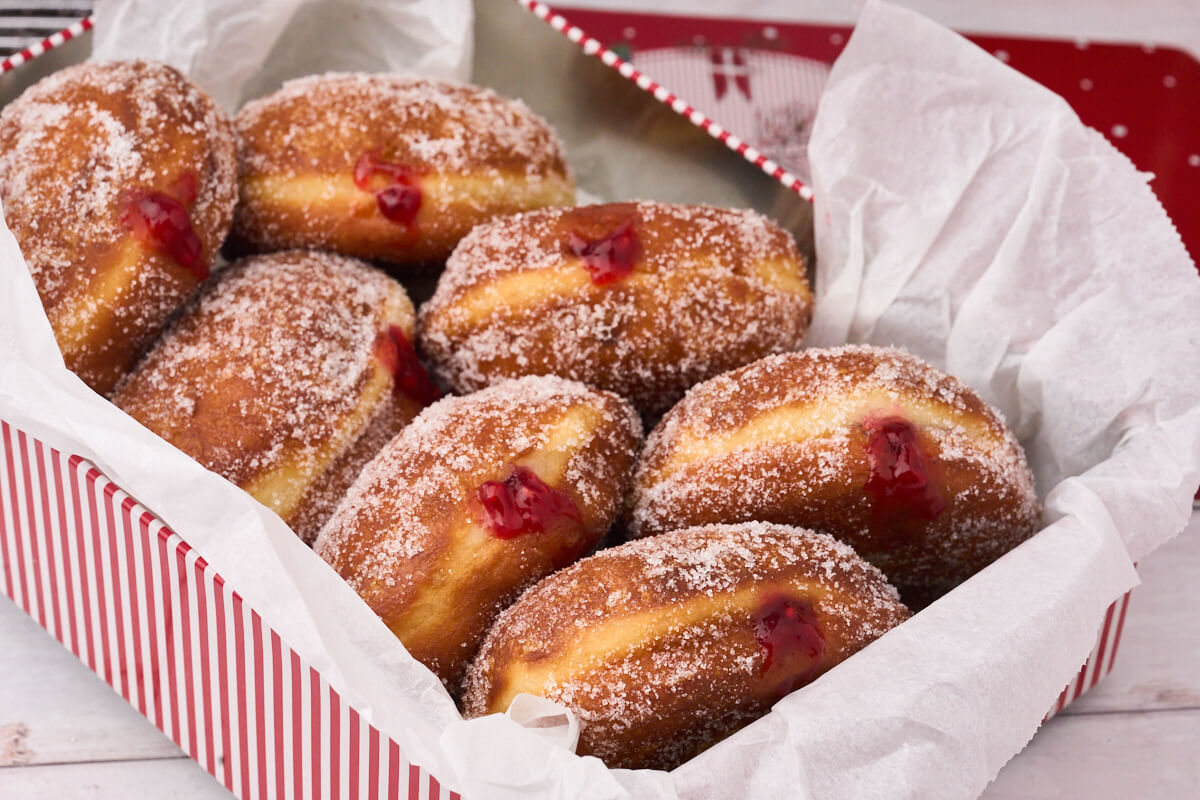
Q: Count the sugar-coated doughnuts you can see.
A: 7